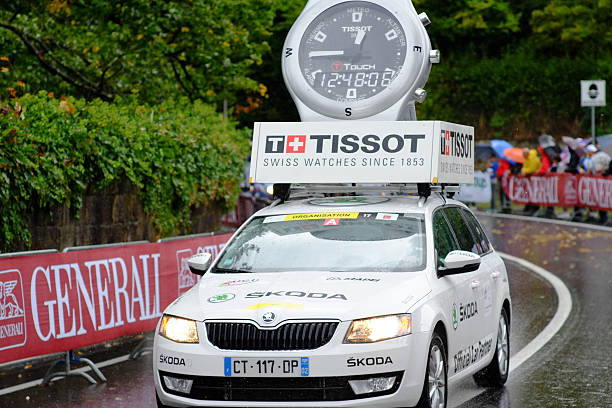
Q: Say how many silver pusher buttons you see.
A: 3